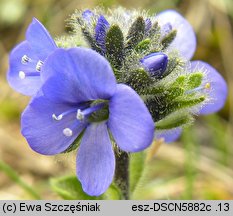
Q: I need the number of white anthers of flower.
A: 6